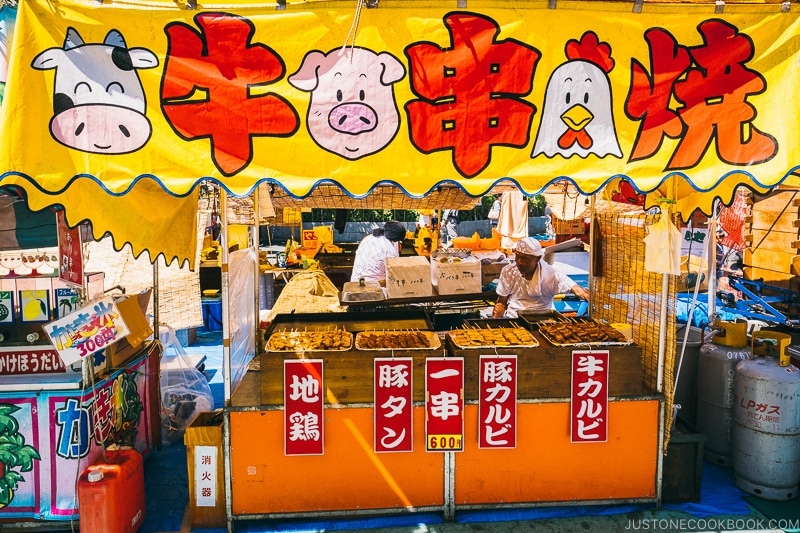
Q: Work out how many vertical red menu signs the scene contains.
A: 5